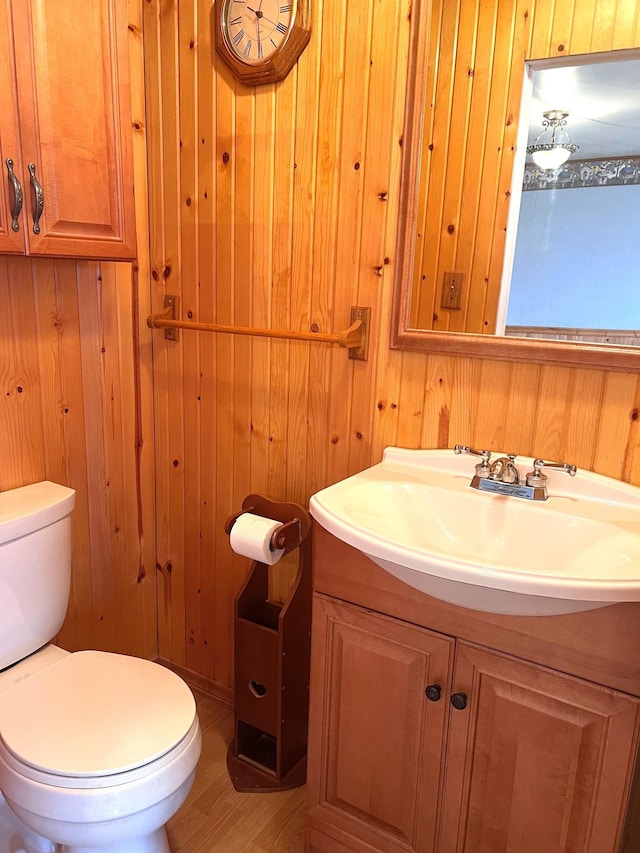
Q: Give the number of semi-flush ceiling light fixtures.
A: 1